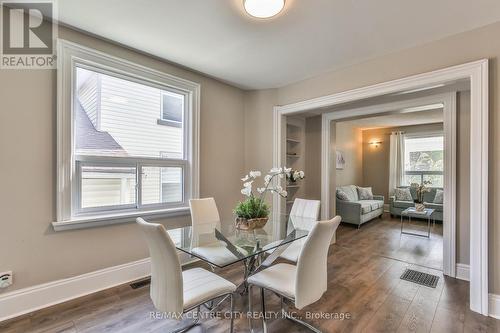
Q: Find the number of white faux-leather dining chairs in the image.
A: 4